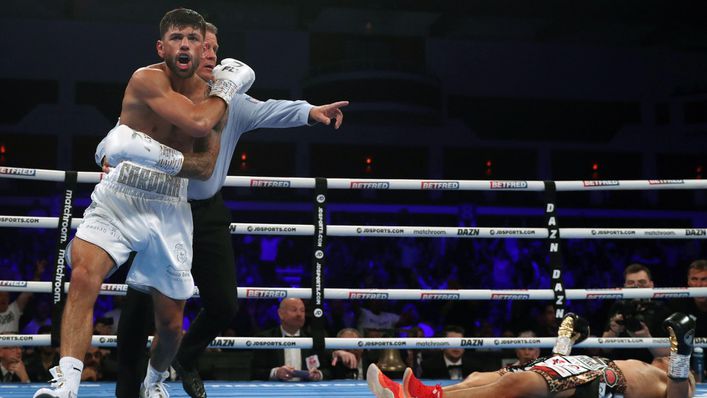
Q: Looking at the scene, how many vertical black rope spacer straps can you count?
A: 3